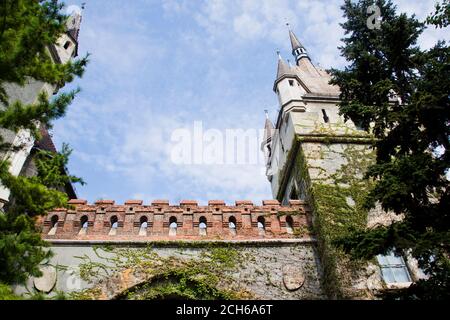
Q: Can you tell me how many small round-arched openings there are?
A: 9